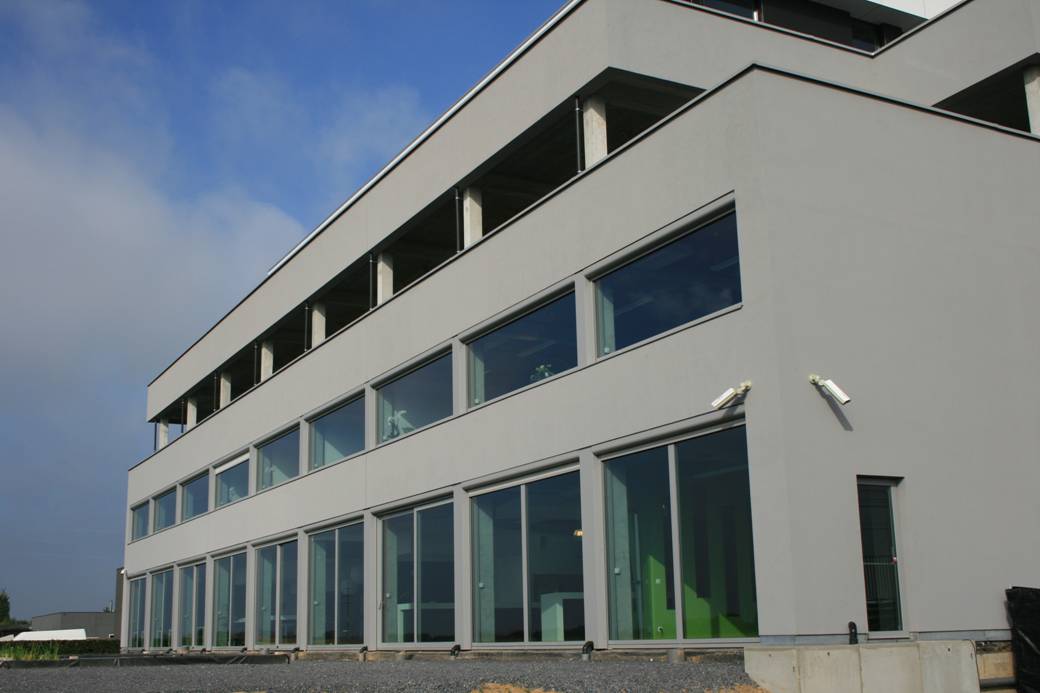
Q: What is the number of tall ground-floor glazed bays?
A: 9